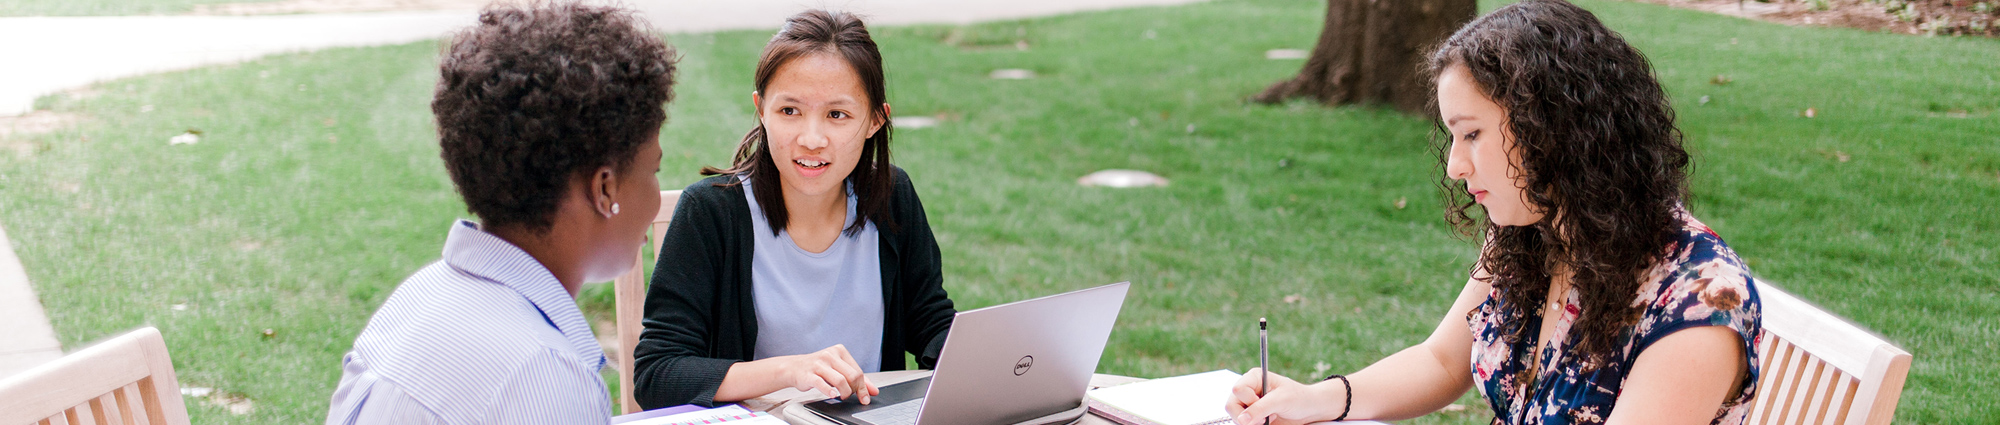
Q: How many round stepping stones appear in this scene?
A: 4